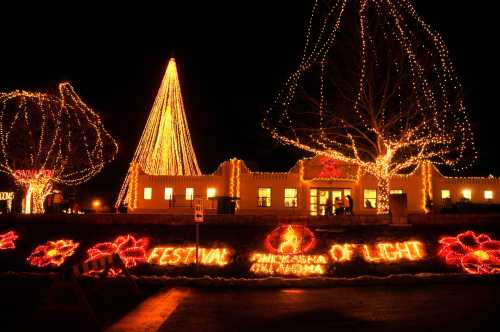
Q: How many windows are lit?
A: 11